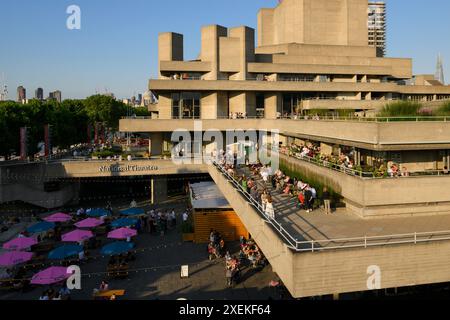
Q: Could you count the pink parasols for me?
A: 7